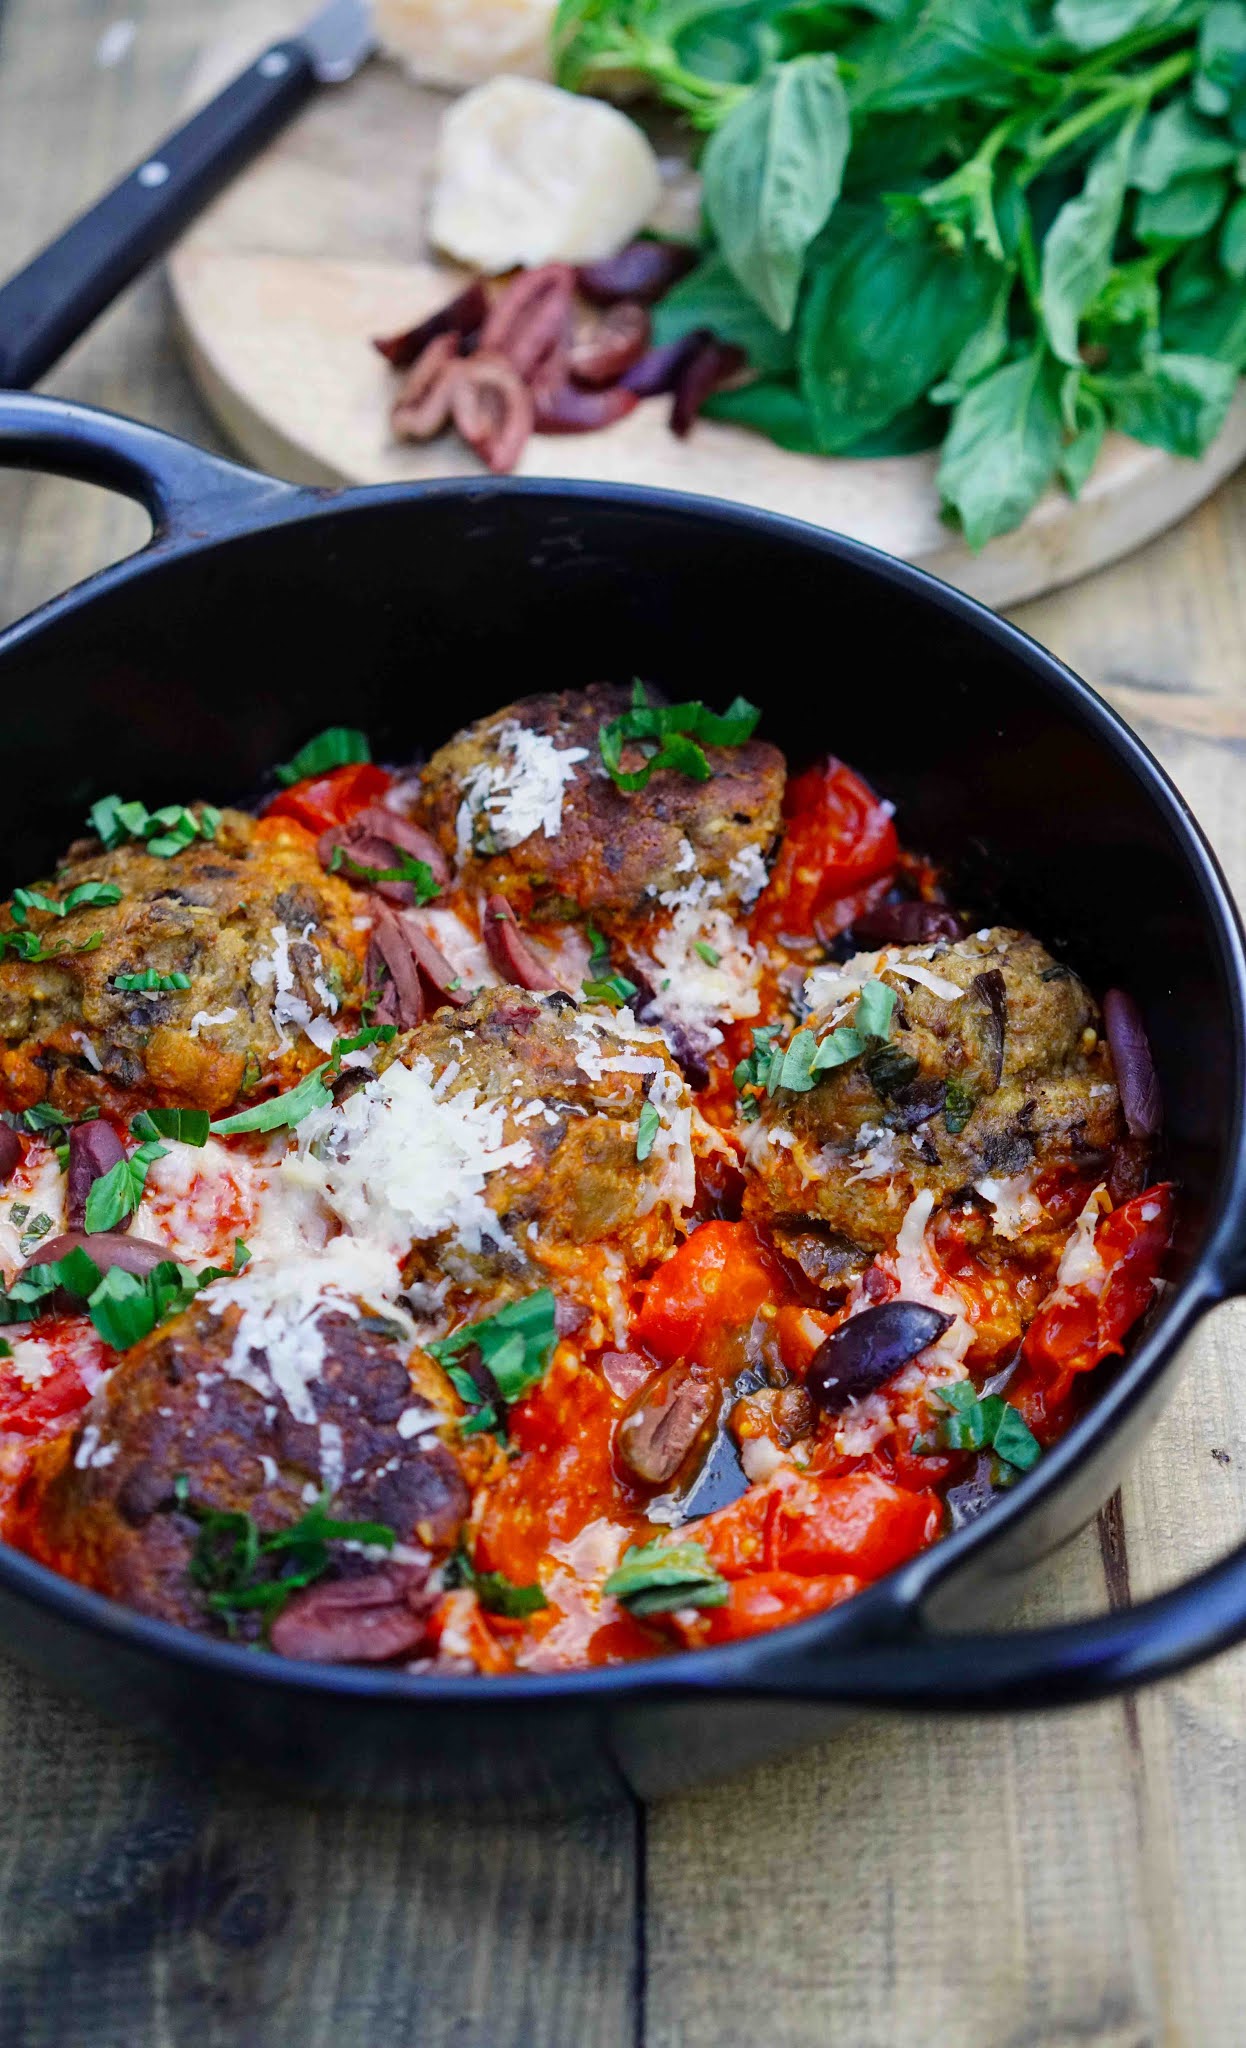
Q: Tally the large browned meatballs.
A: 5